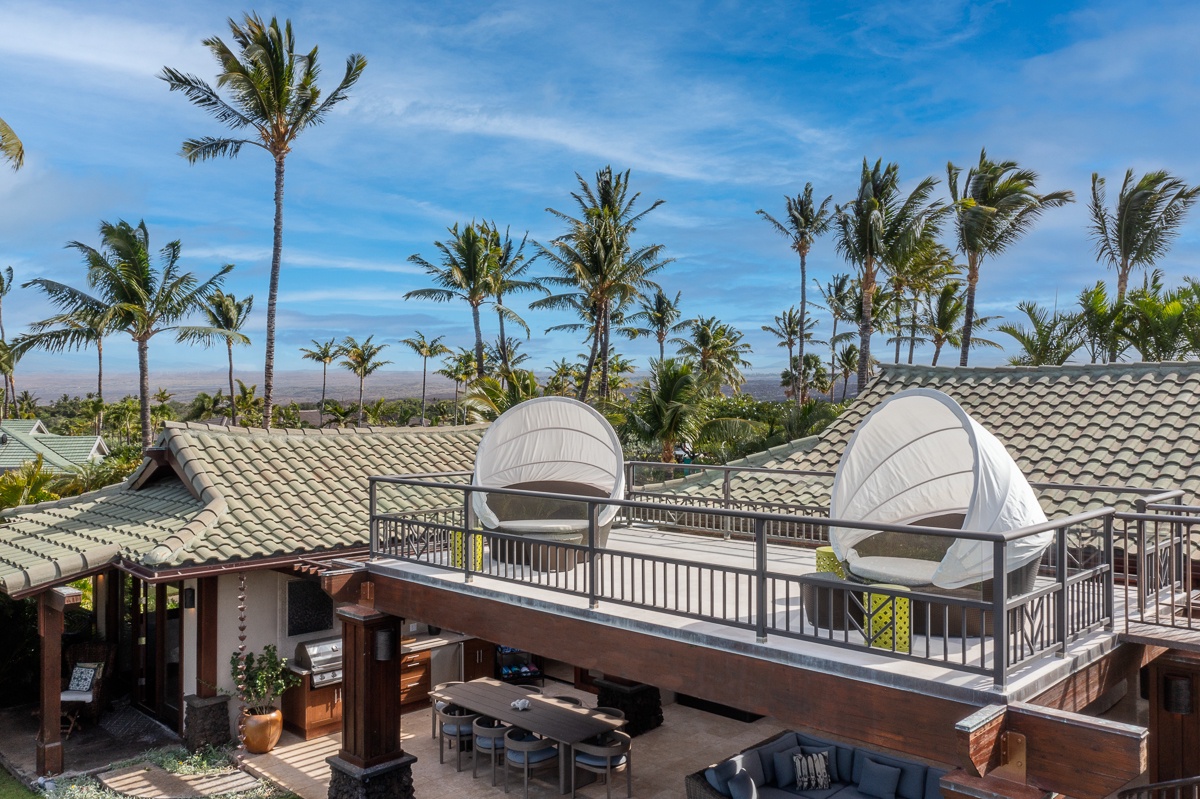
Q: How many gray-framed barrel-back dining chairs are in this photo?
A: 8